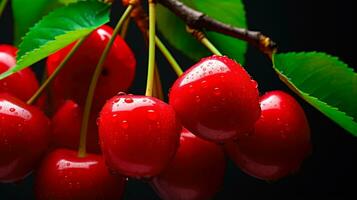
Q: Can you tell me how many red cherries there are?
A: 9